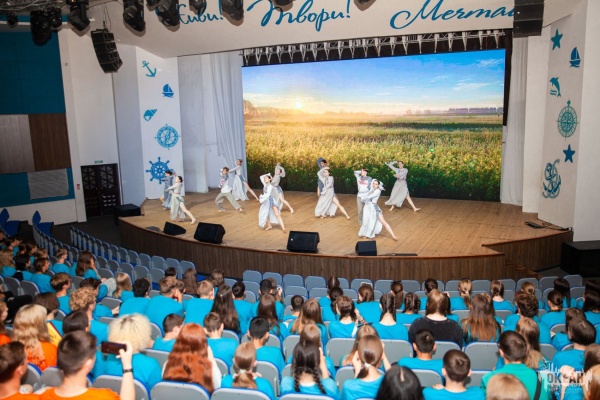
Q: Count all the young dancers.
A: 11